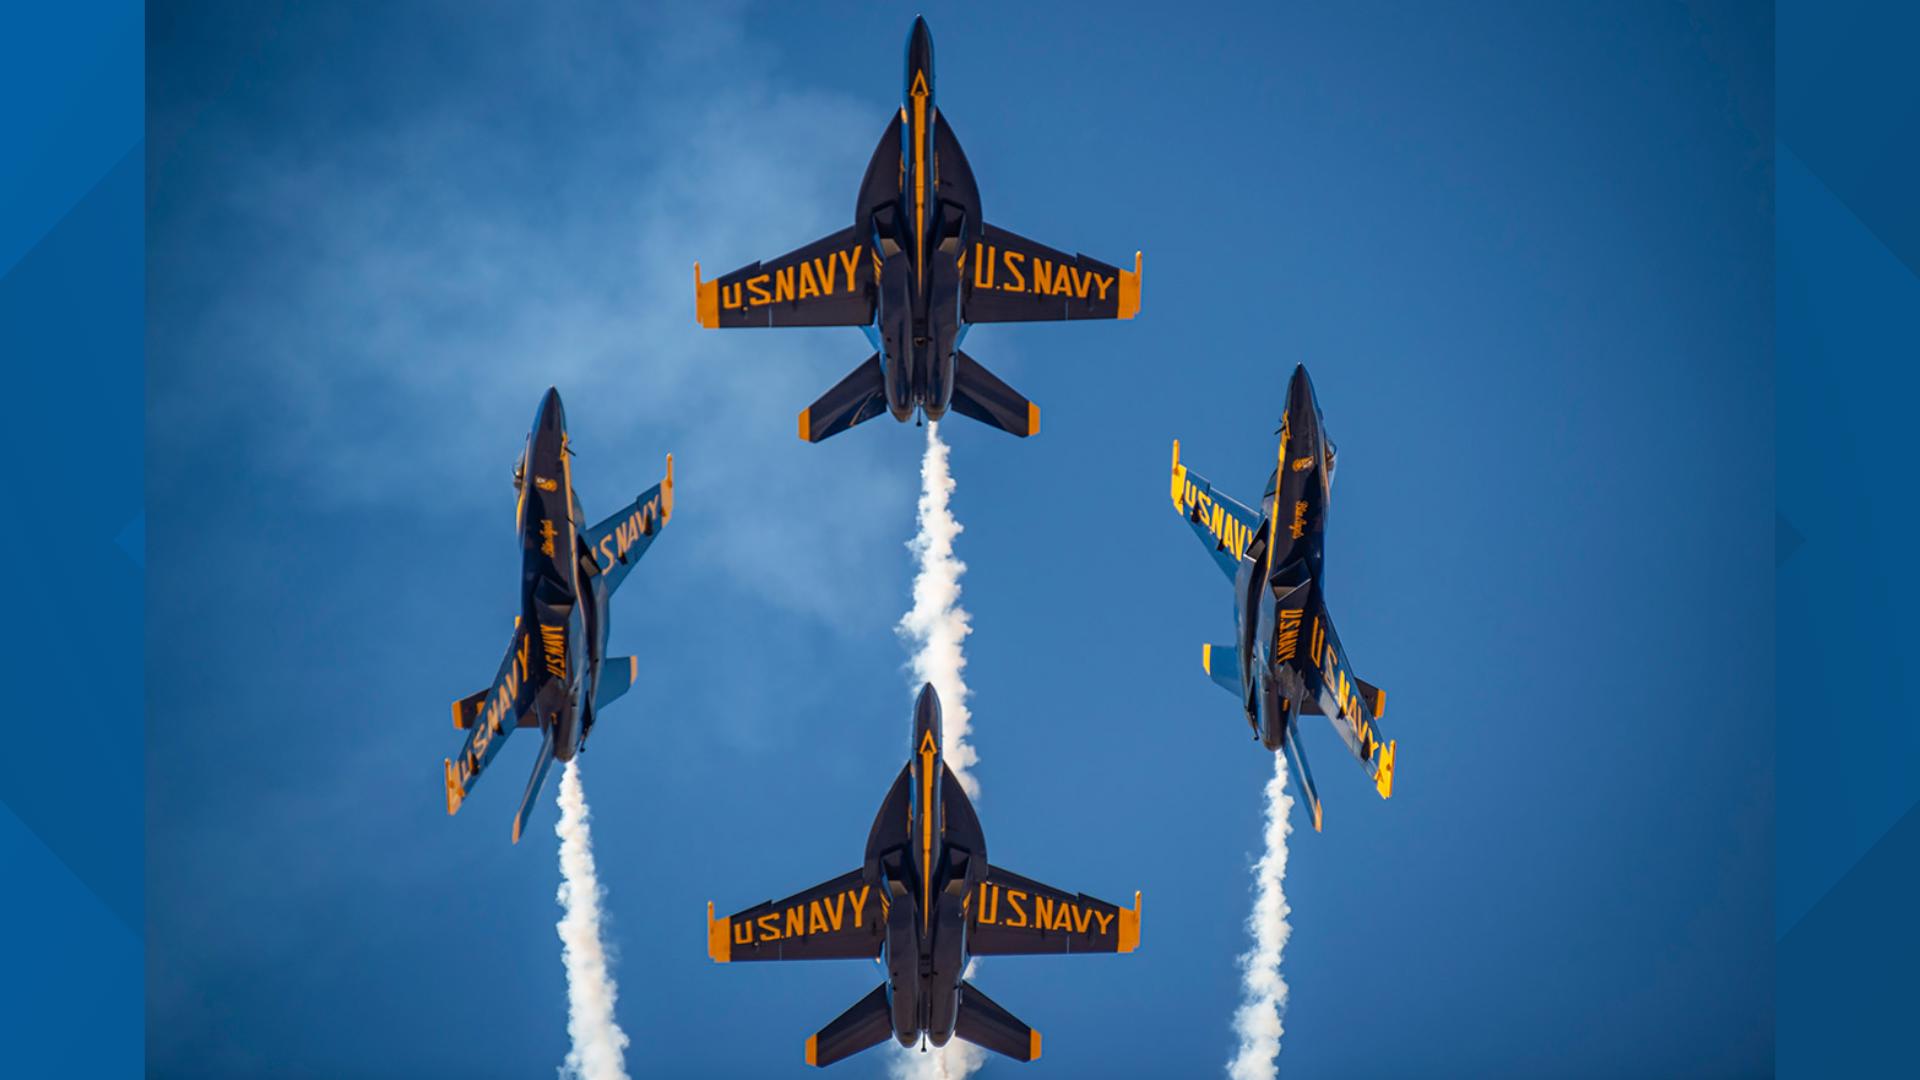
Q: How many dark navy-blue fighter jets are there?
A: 4